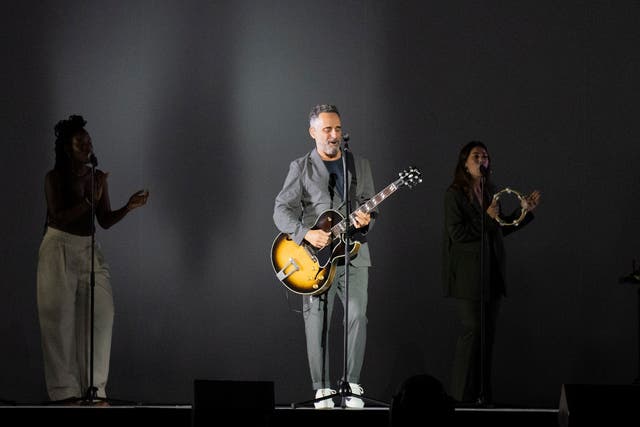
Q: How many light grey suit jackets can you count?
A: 1